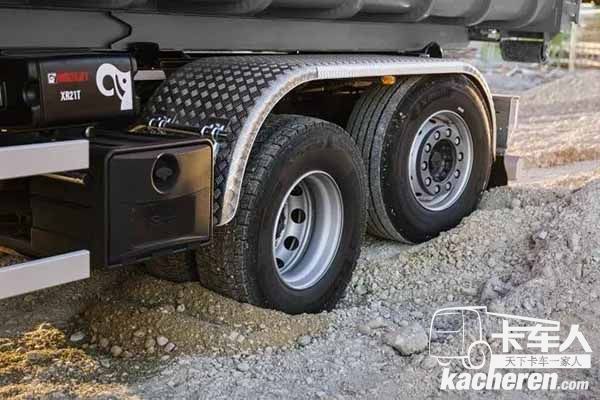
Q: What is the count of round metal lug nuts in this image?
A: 10